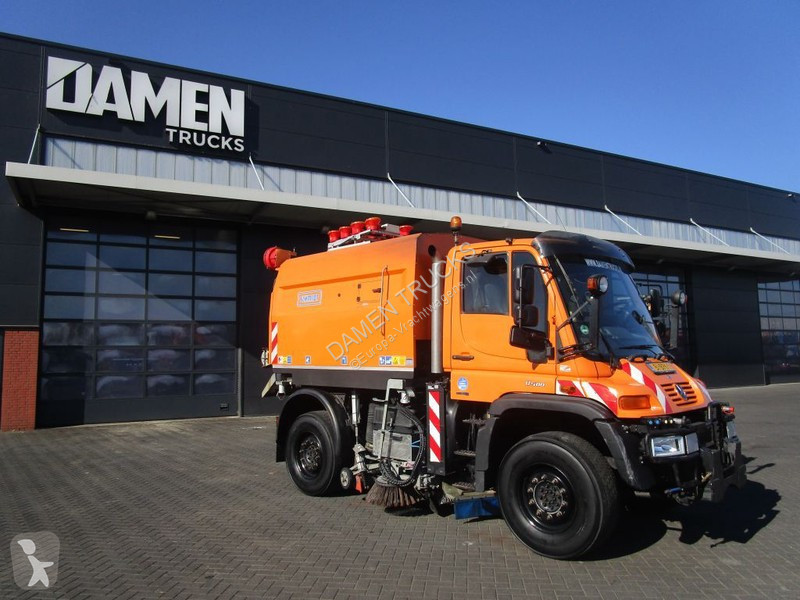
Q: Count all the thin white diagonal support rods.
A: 7